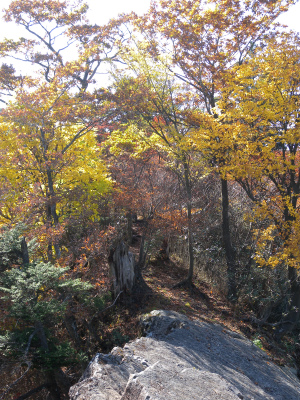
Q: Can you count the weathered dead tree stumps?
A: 1